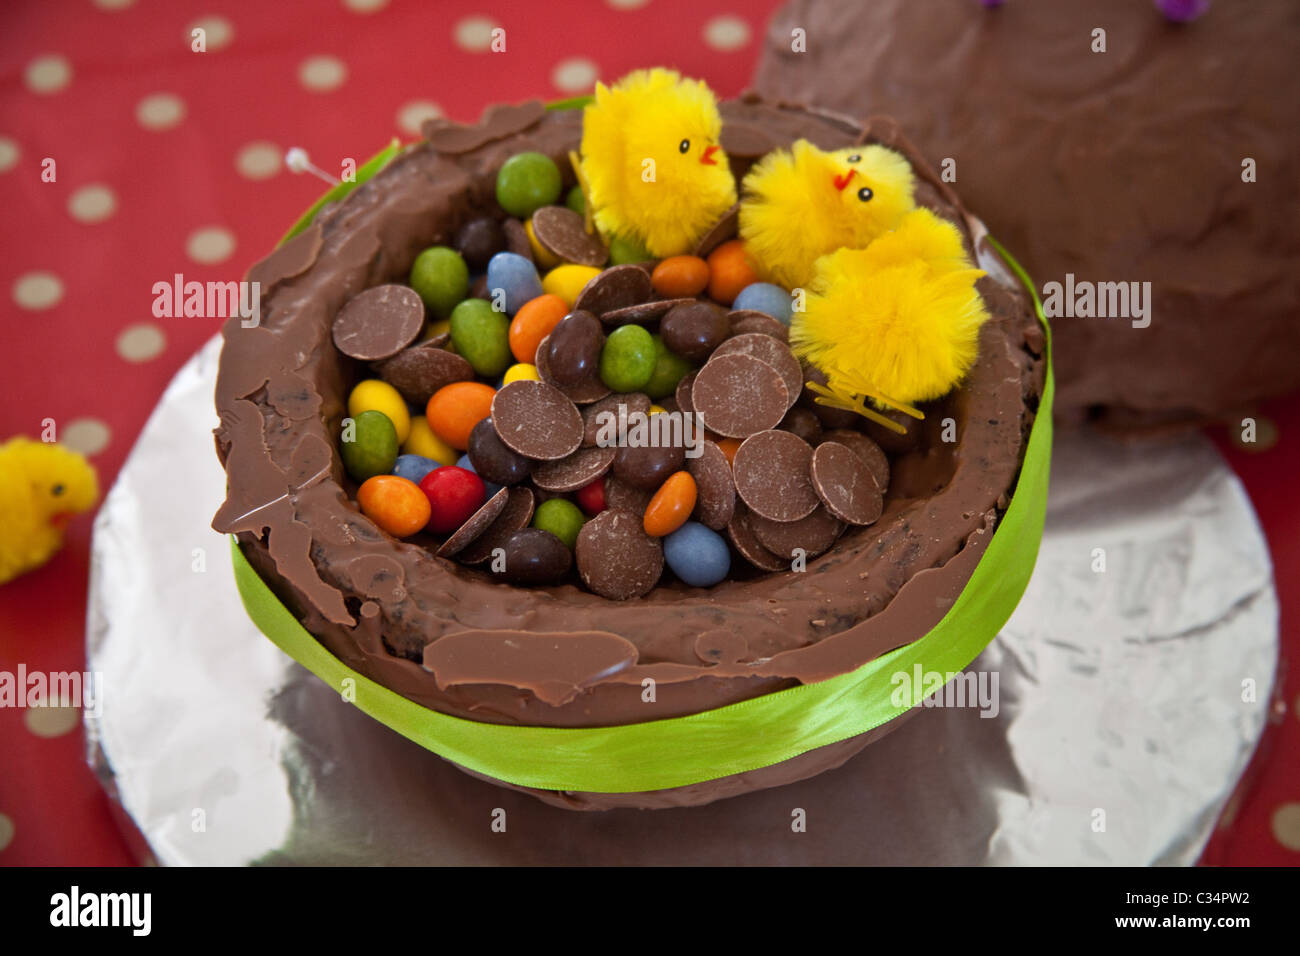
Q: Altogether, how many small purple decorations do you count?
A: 2